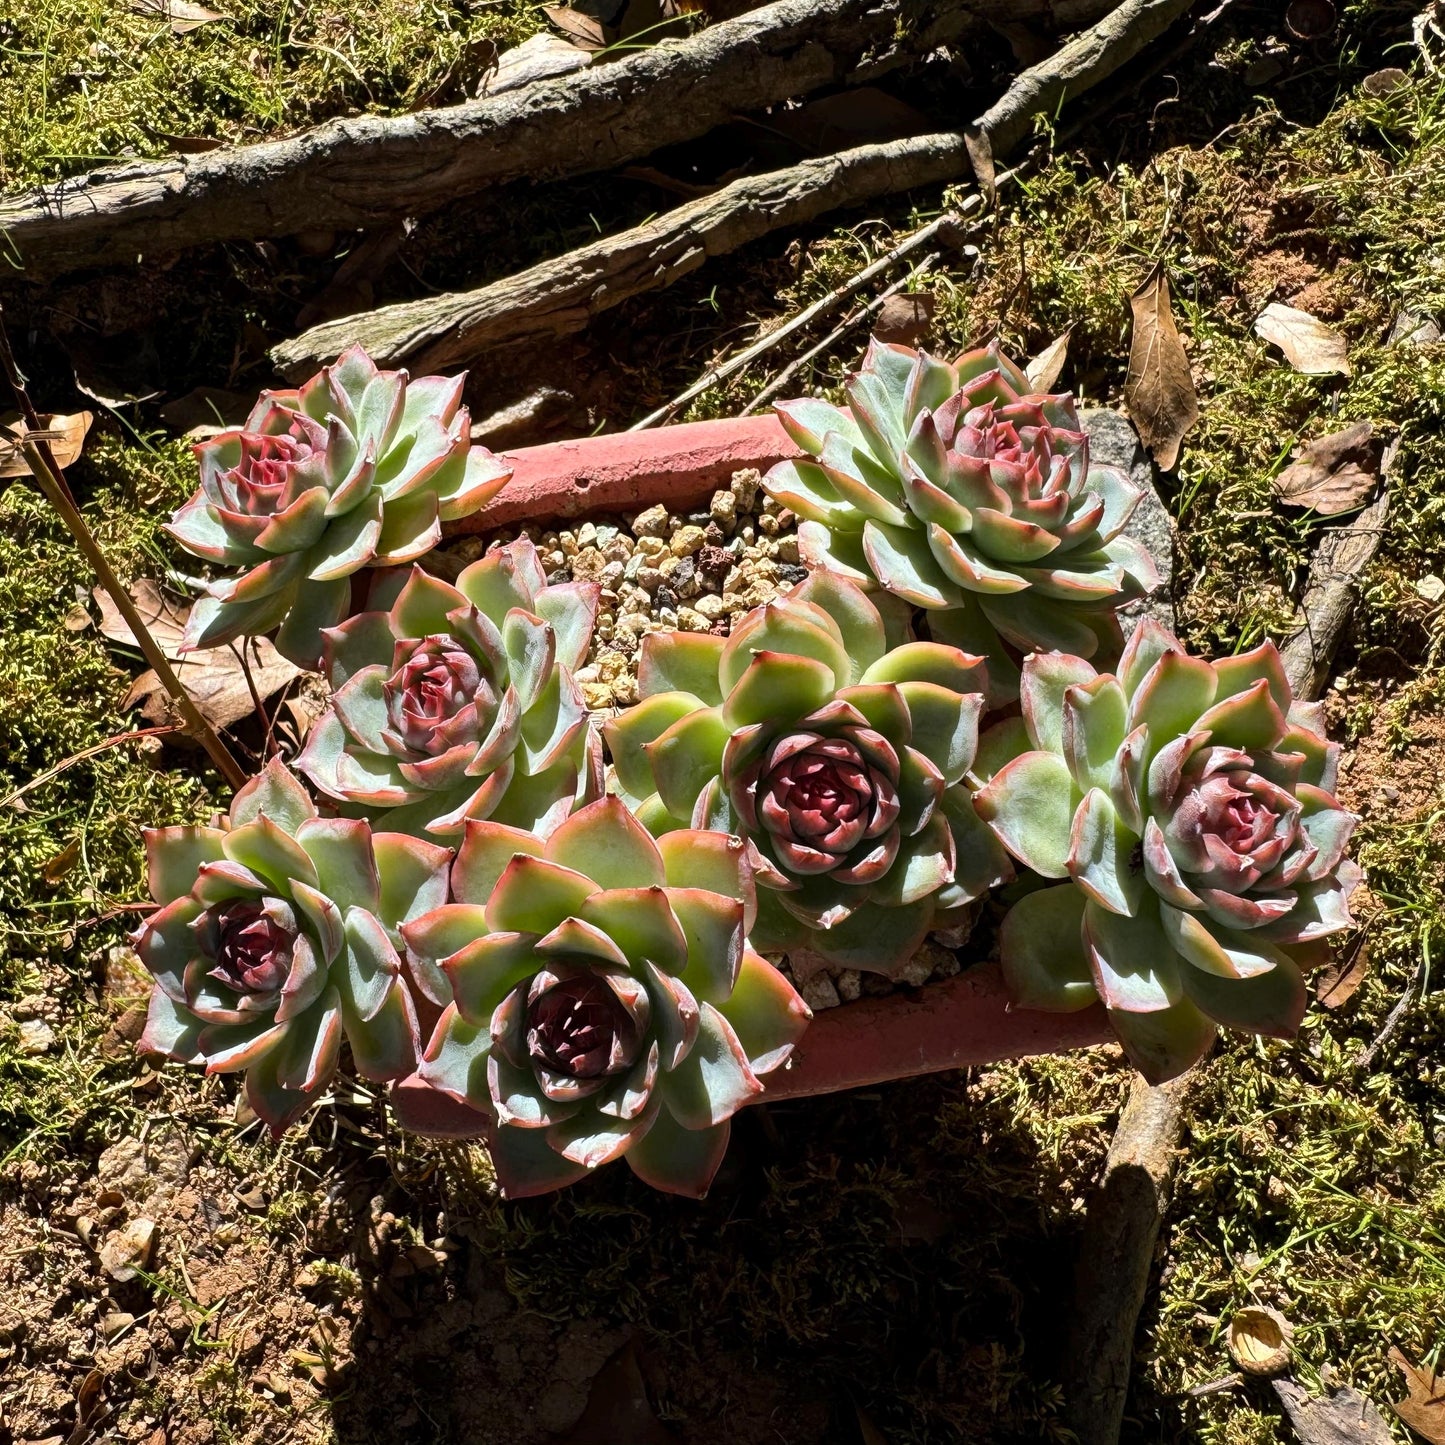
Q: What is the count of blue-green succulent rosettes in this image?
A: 7